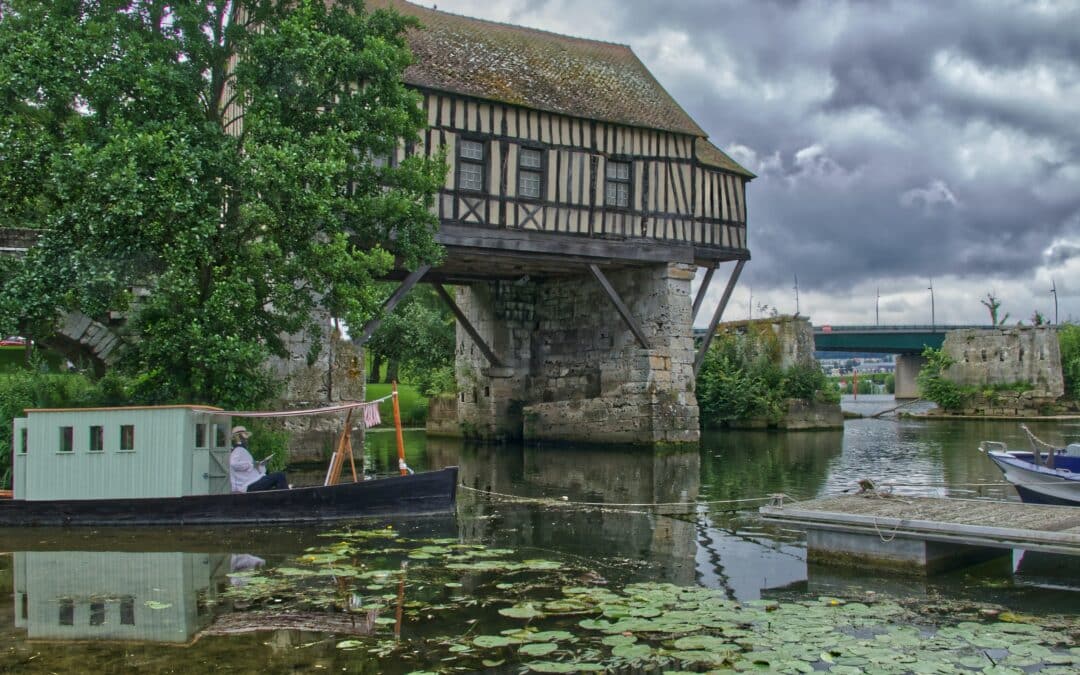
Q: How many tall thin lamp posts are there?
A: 5